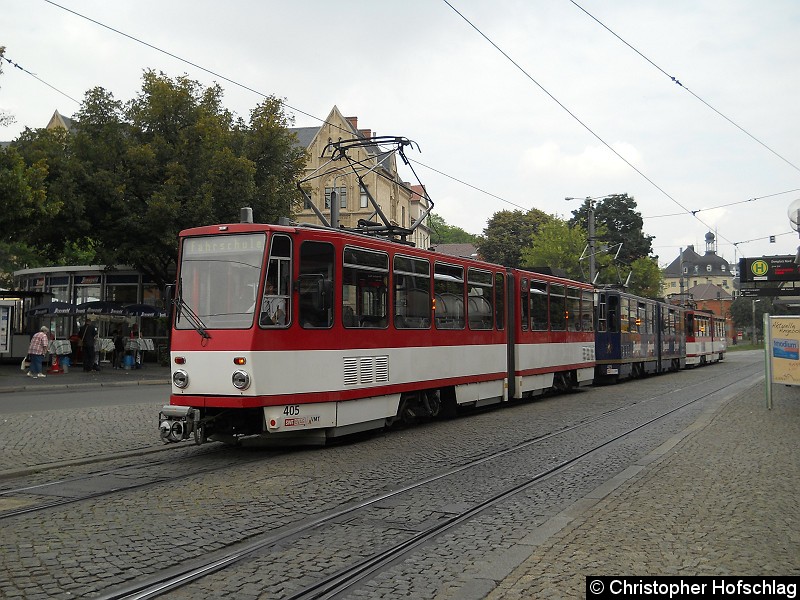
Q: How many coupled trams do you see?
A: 3